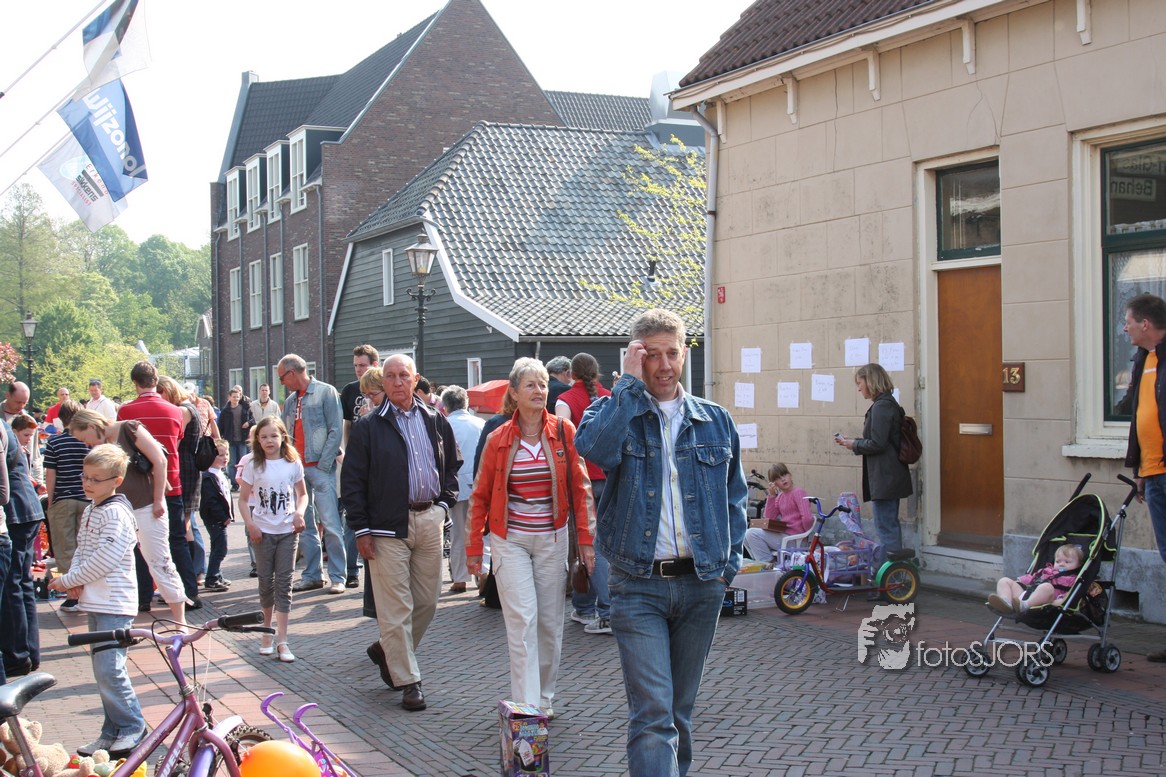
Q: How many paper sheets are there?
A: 9